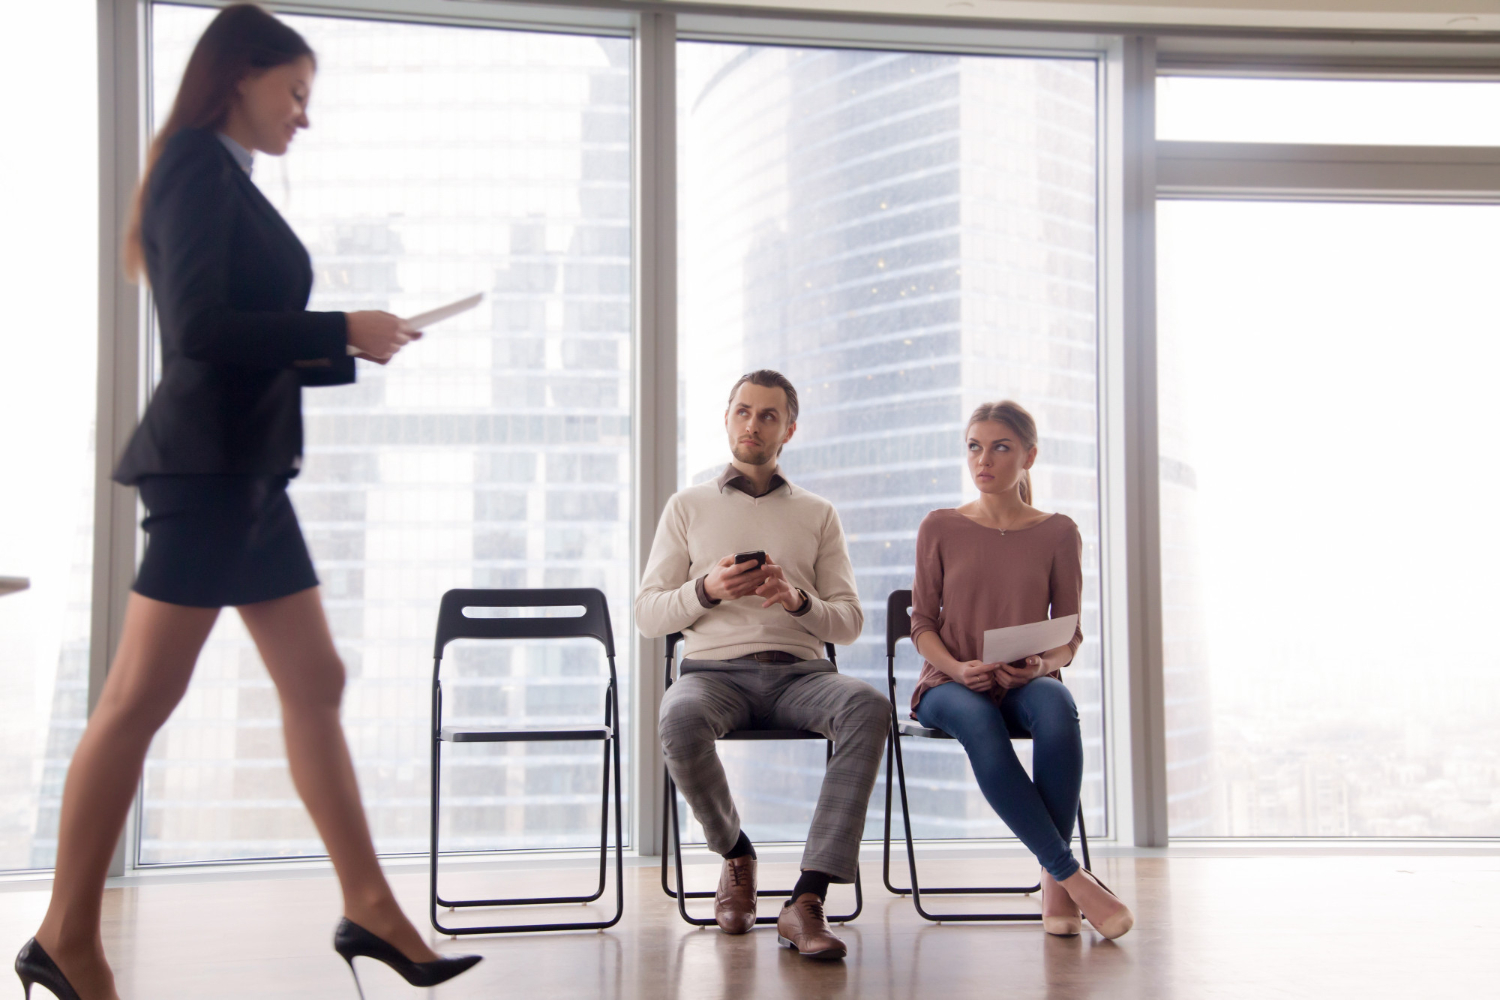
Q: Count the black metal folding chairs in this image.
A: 3